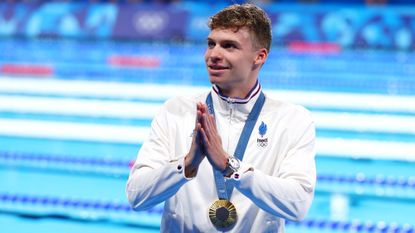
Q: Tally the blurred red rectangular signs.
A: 3